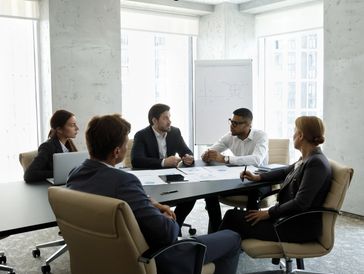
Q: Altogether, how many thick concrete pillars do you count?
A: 3